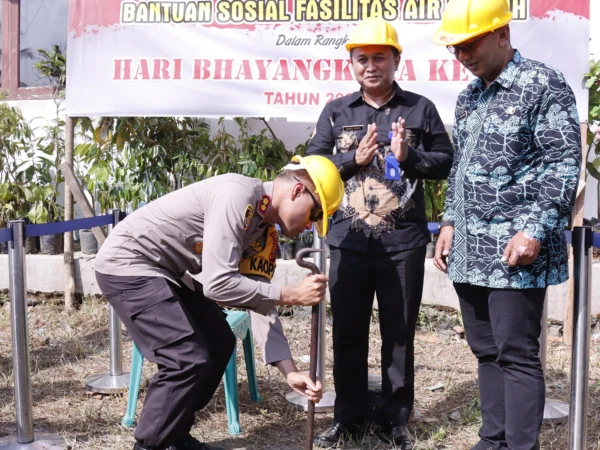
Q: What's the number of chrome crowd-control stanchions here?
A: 5